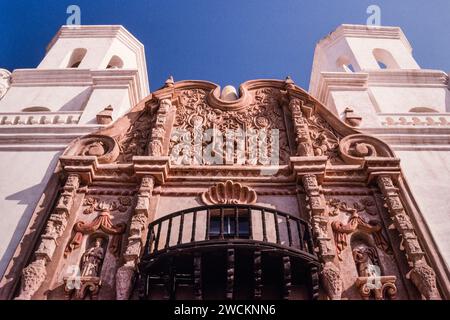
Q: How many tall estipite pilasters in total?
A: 4